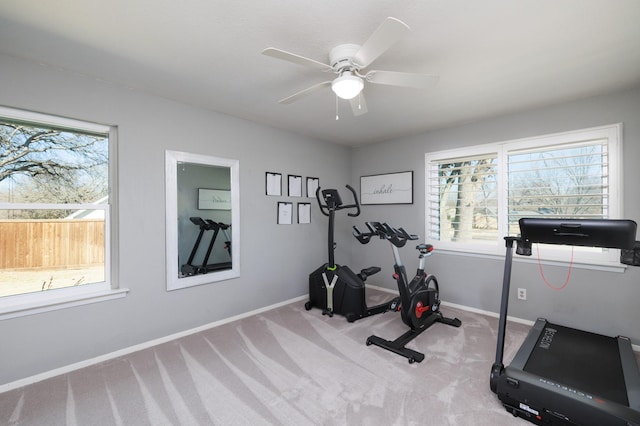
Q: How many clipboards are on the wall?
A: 5